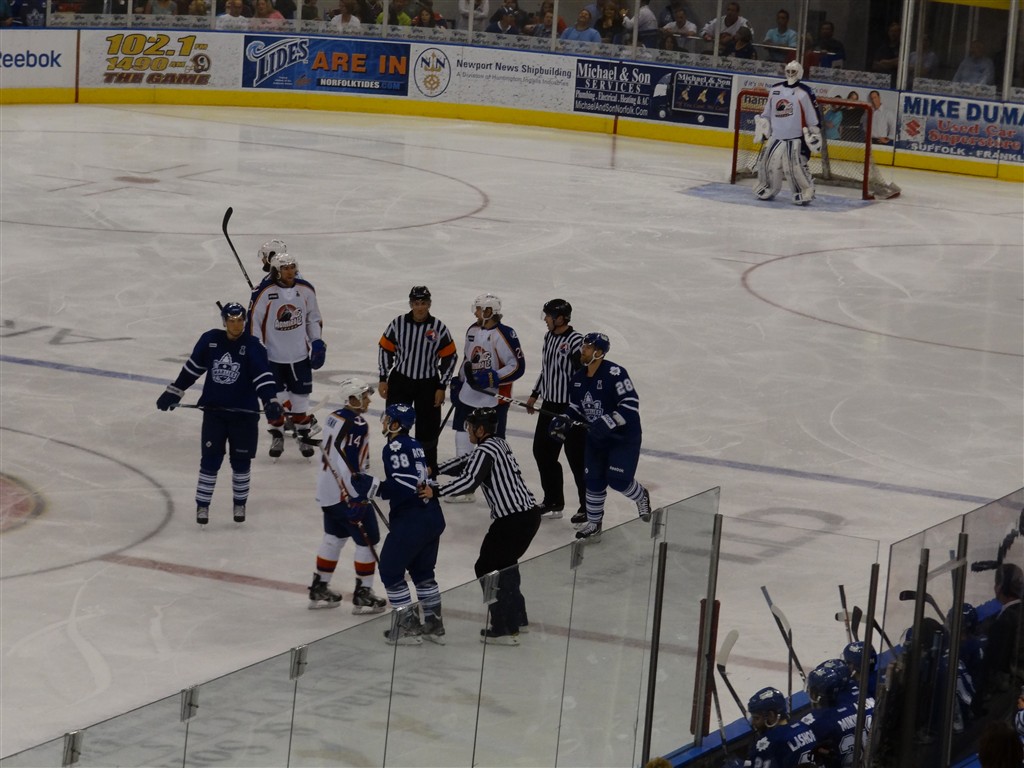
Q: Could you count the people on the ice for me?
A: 11